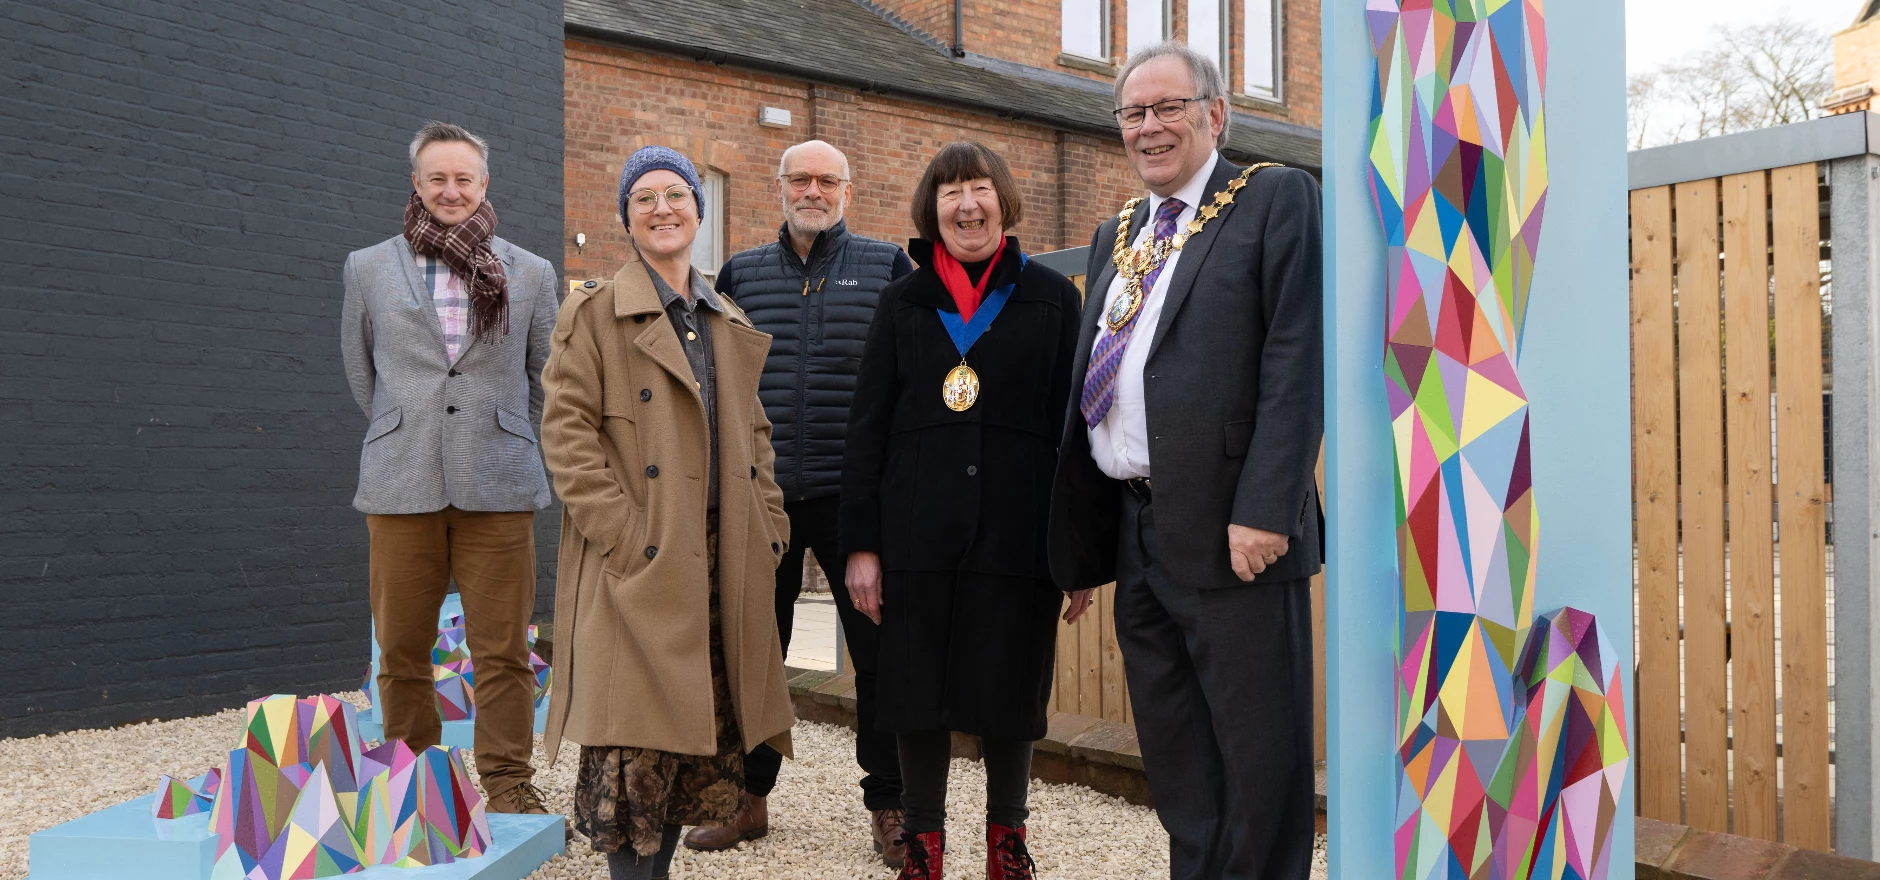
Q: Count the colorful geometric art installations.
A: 3